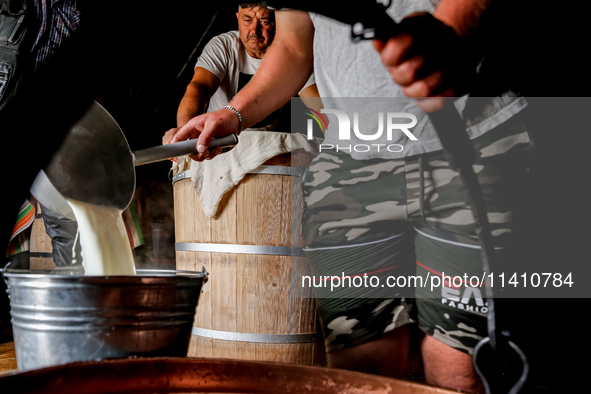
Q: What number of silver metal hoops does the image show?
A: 3